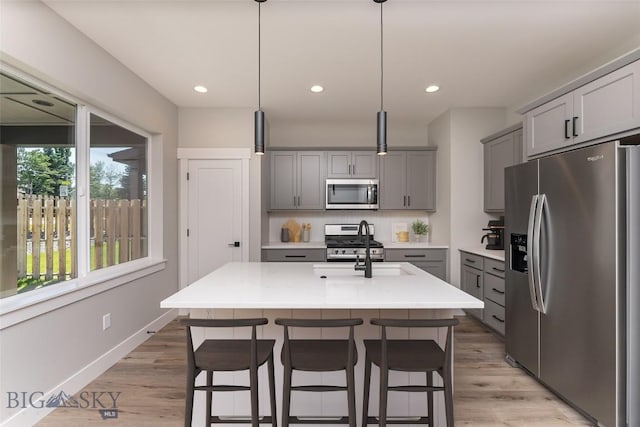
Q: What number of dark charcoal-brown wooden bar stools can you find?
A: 3